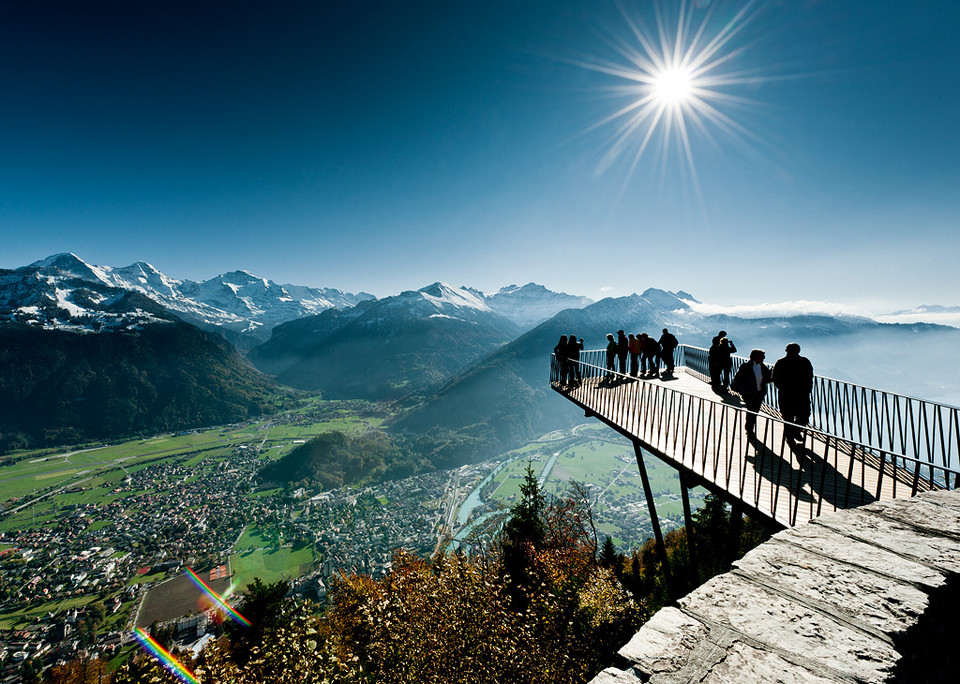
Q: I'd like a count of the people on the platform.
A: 12